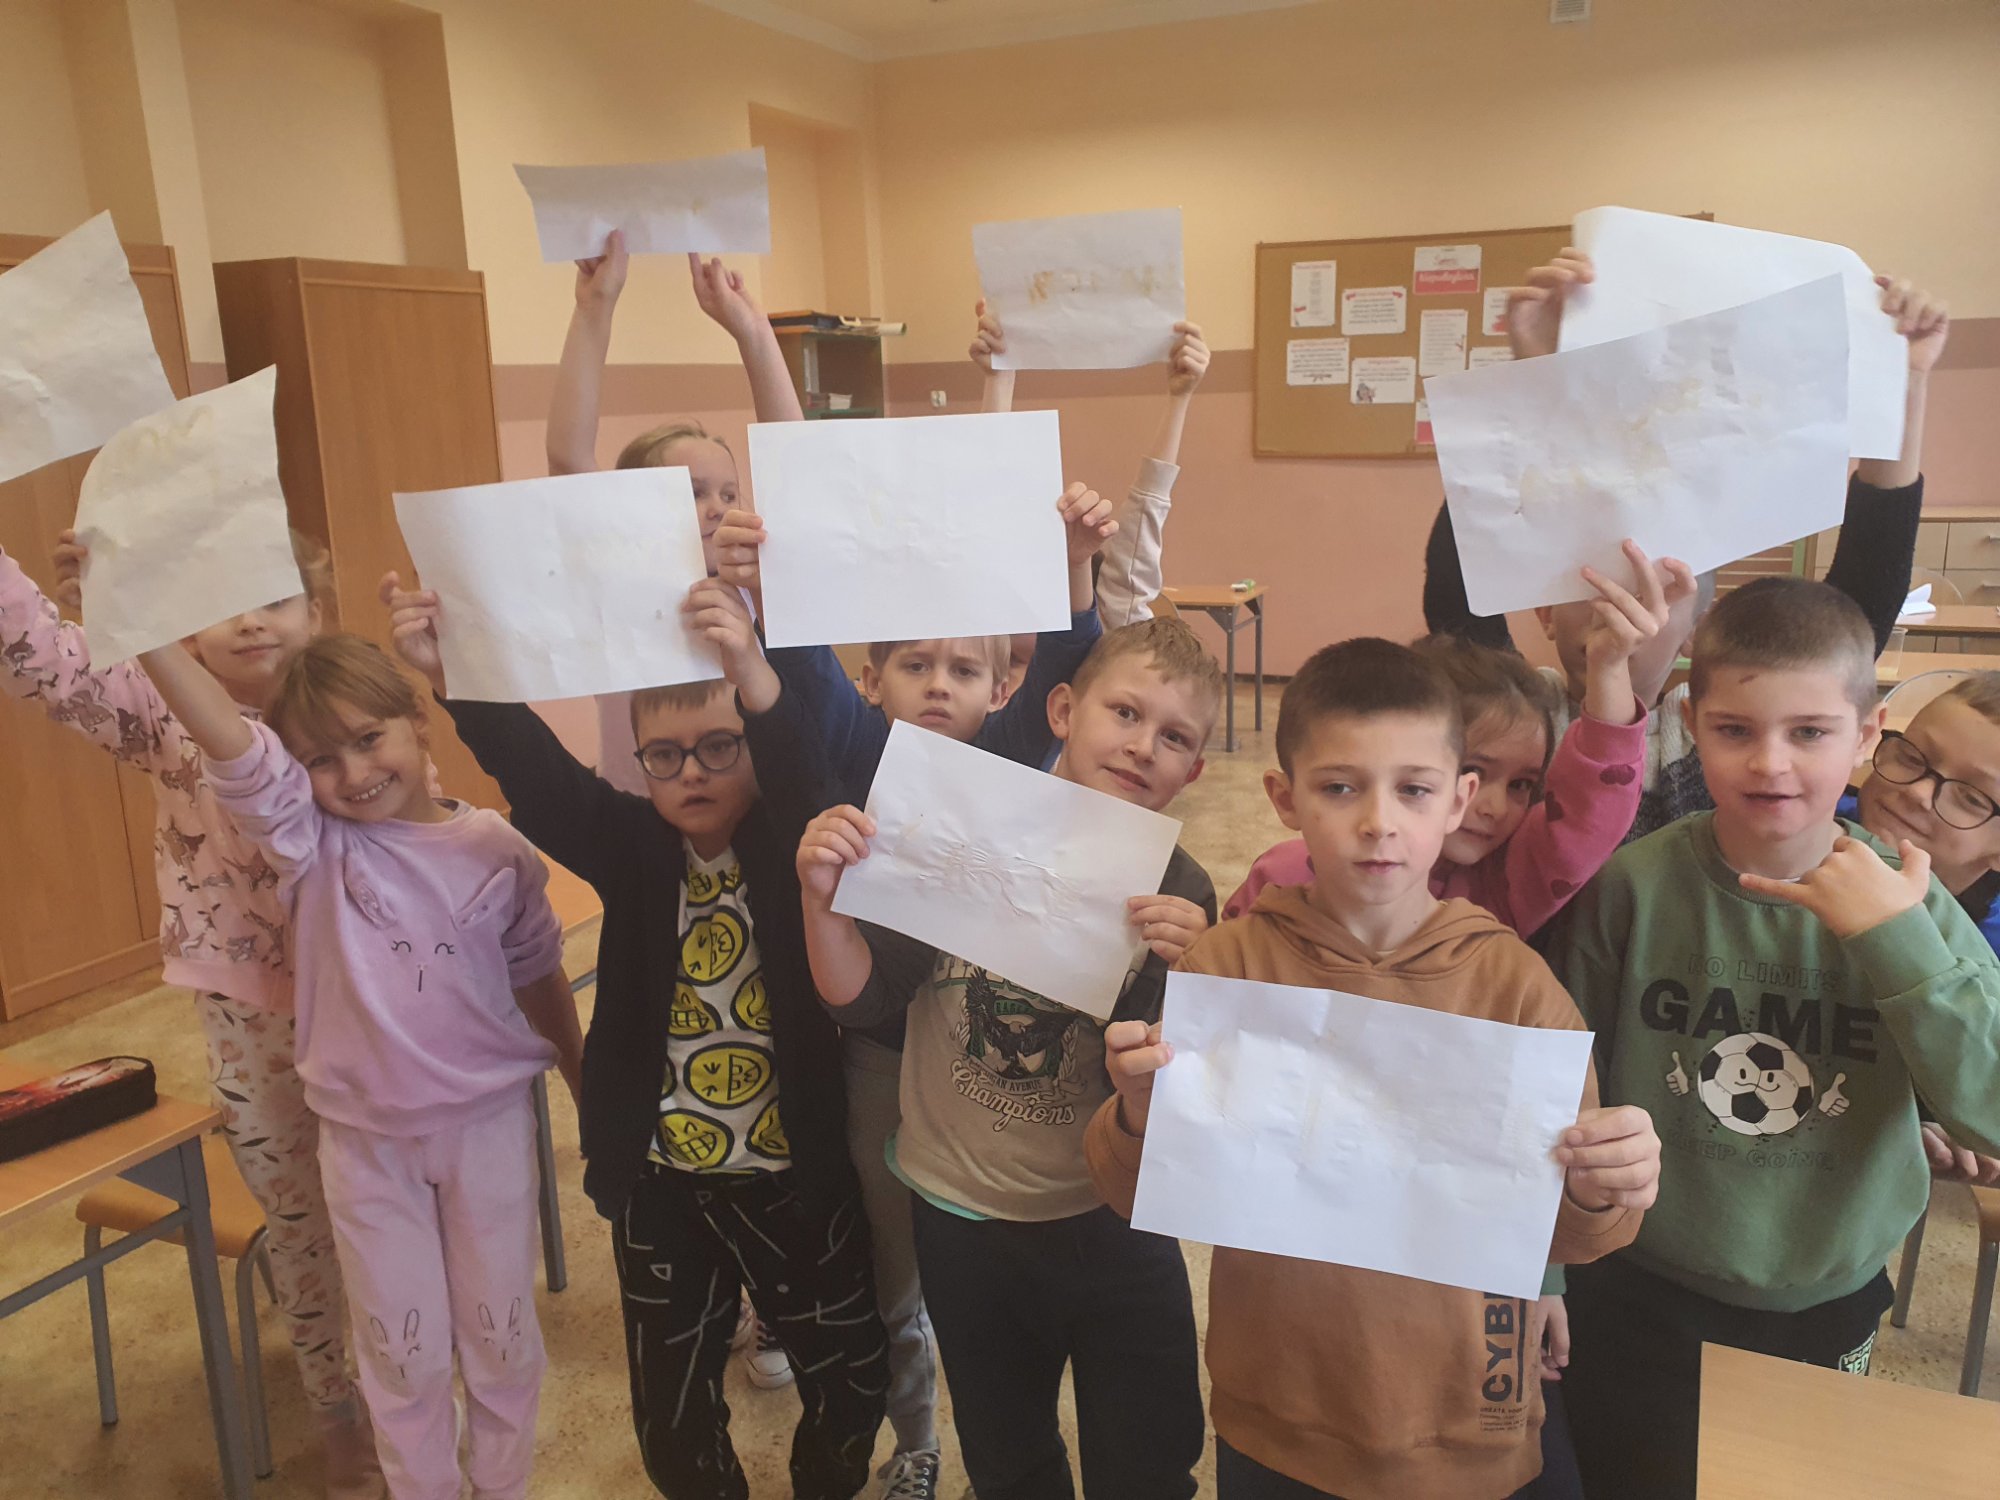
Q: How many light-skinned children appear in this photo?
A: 12